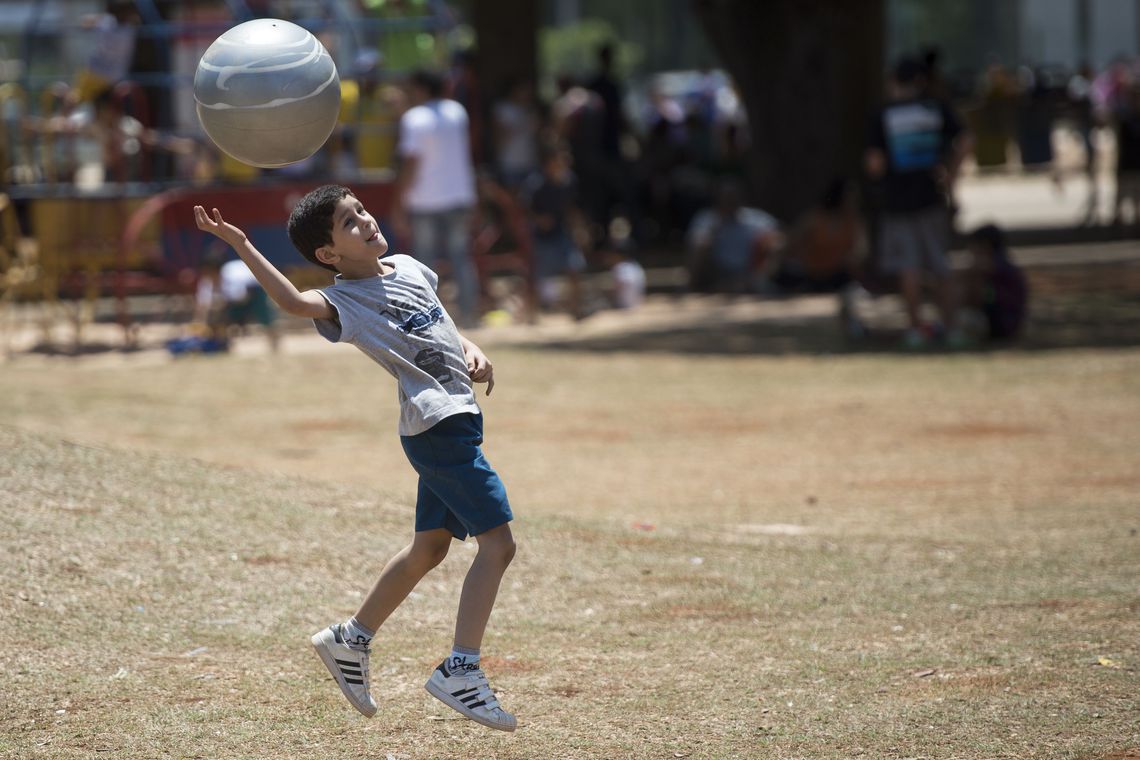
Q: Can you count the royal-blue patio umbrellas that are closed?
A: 0